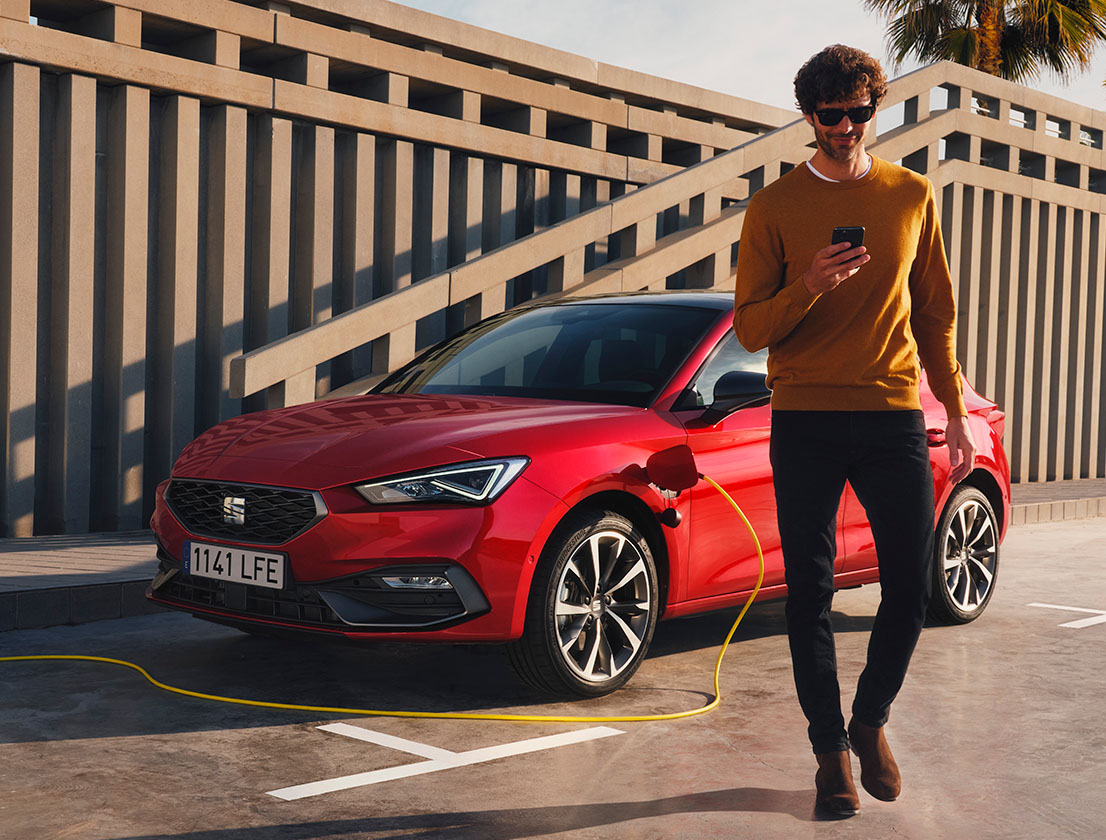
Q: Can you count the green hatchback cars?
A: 0